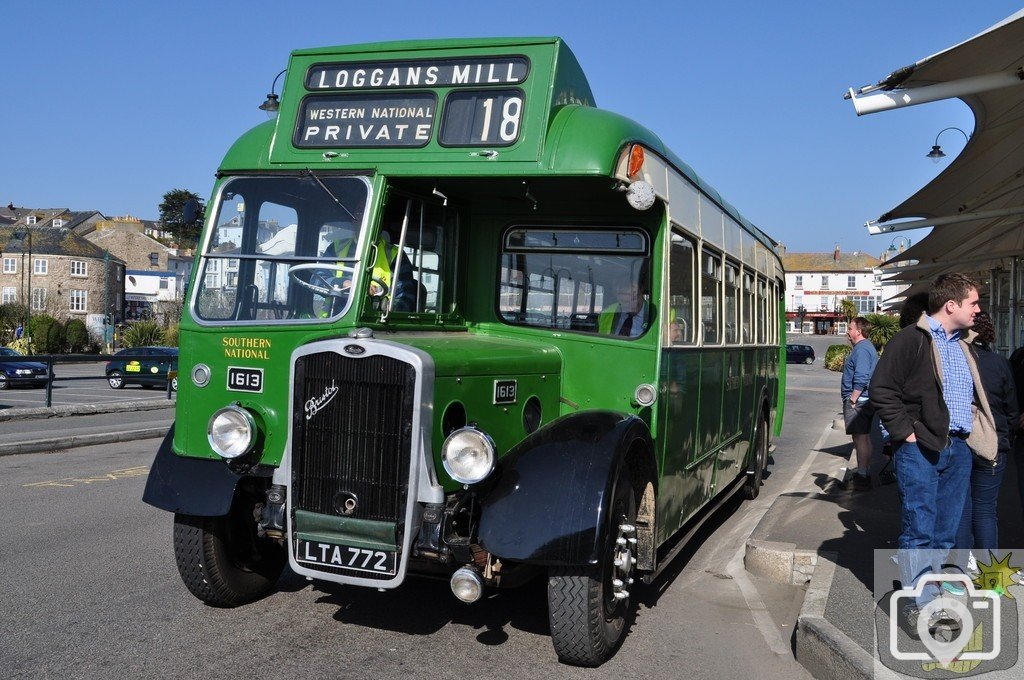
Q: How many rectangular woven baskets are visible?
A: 0